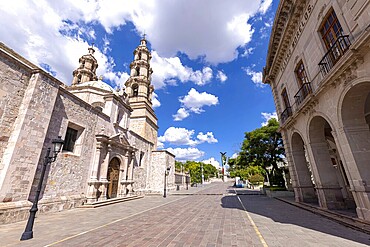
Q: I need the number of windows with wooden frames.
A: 3